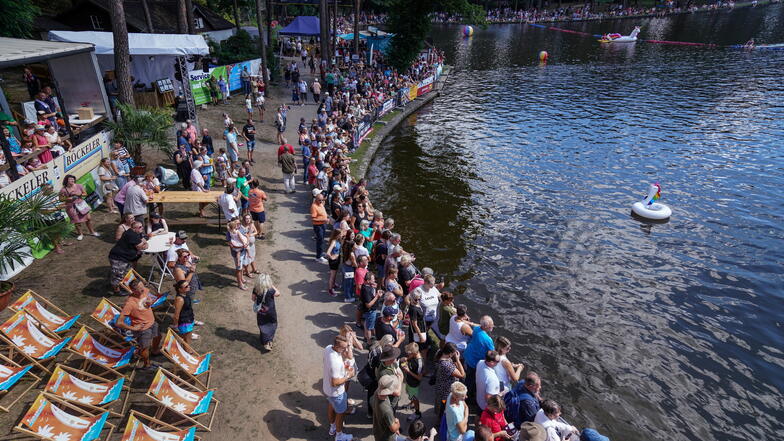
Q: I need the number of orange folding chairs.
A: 11